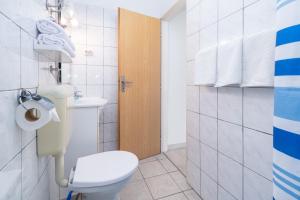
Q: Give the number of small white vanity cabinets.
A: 1